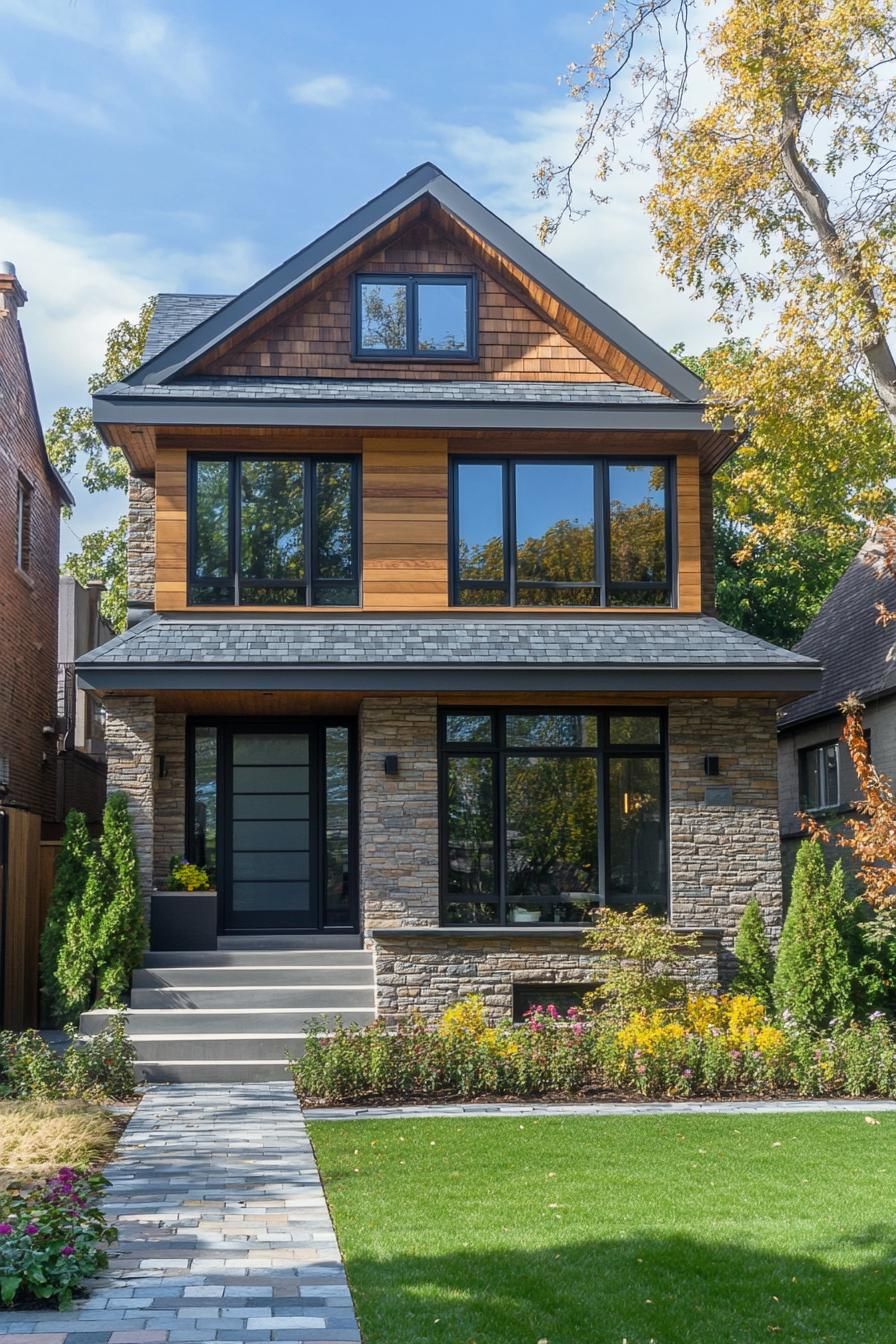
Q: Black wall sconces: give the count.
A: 3